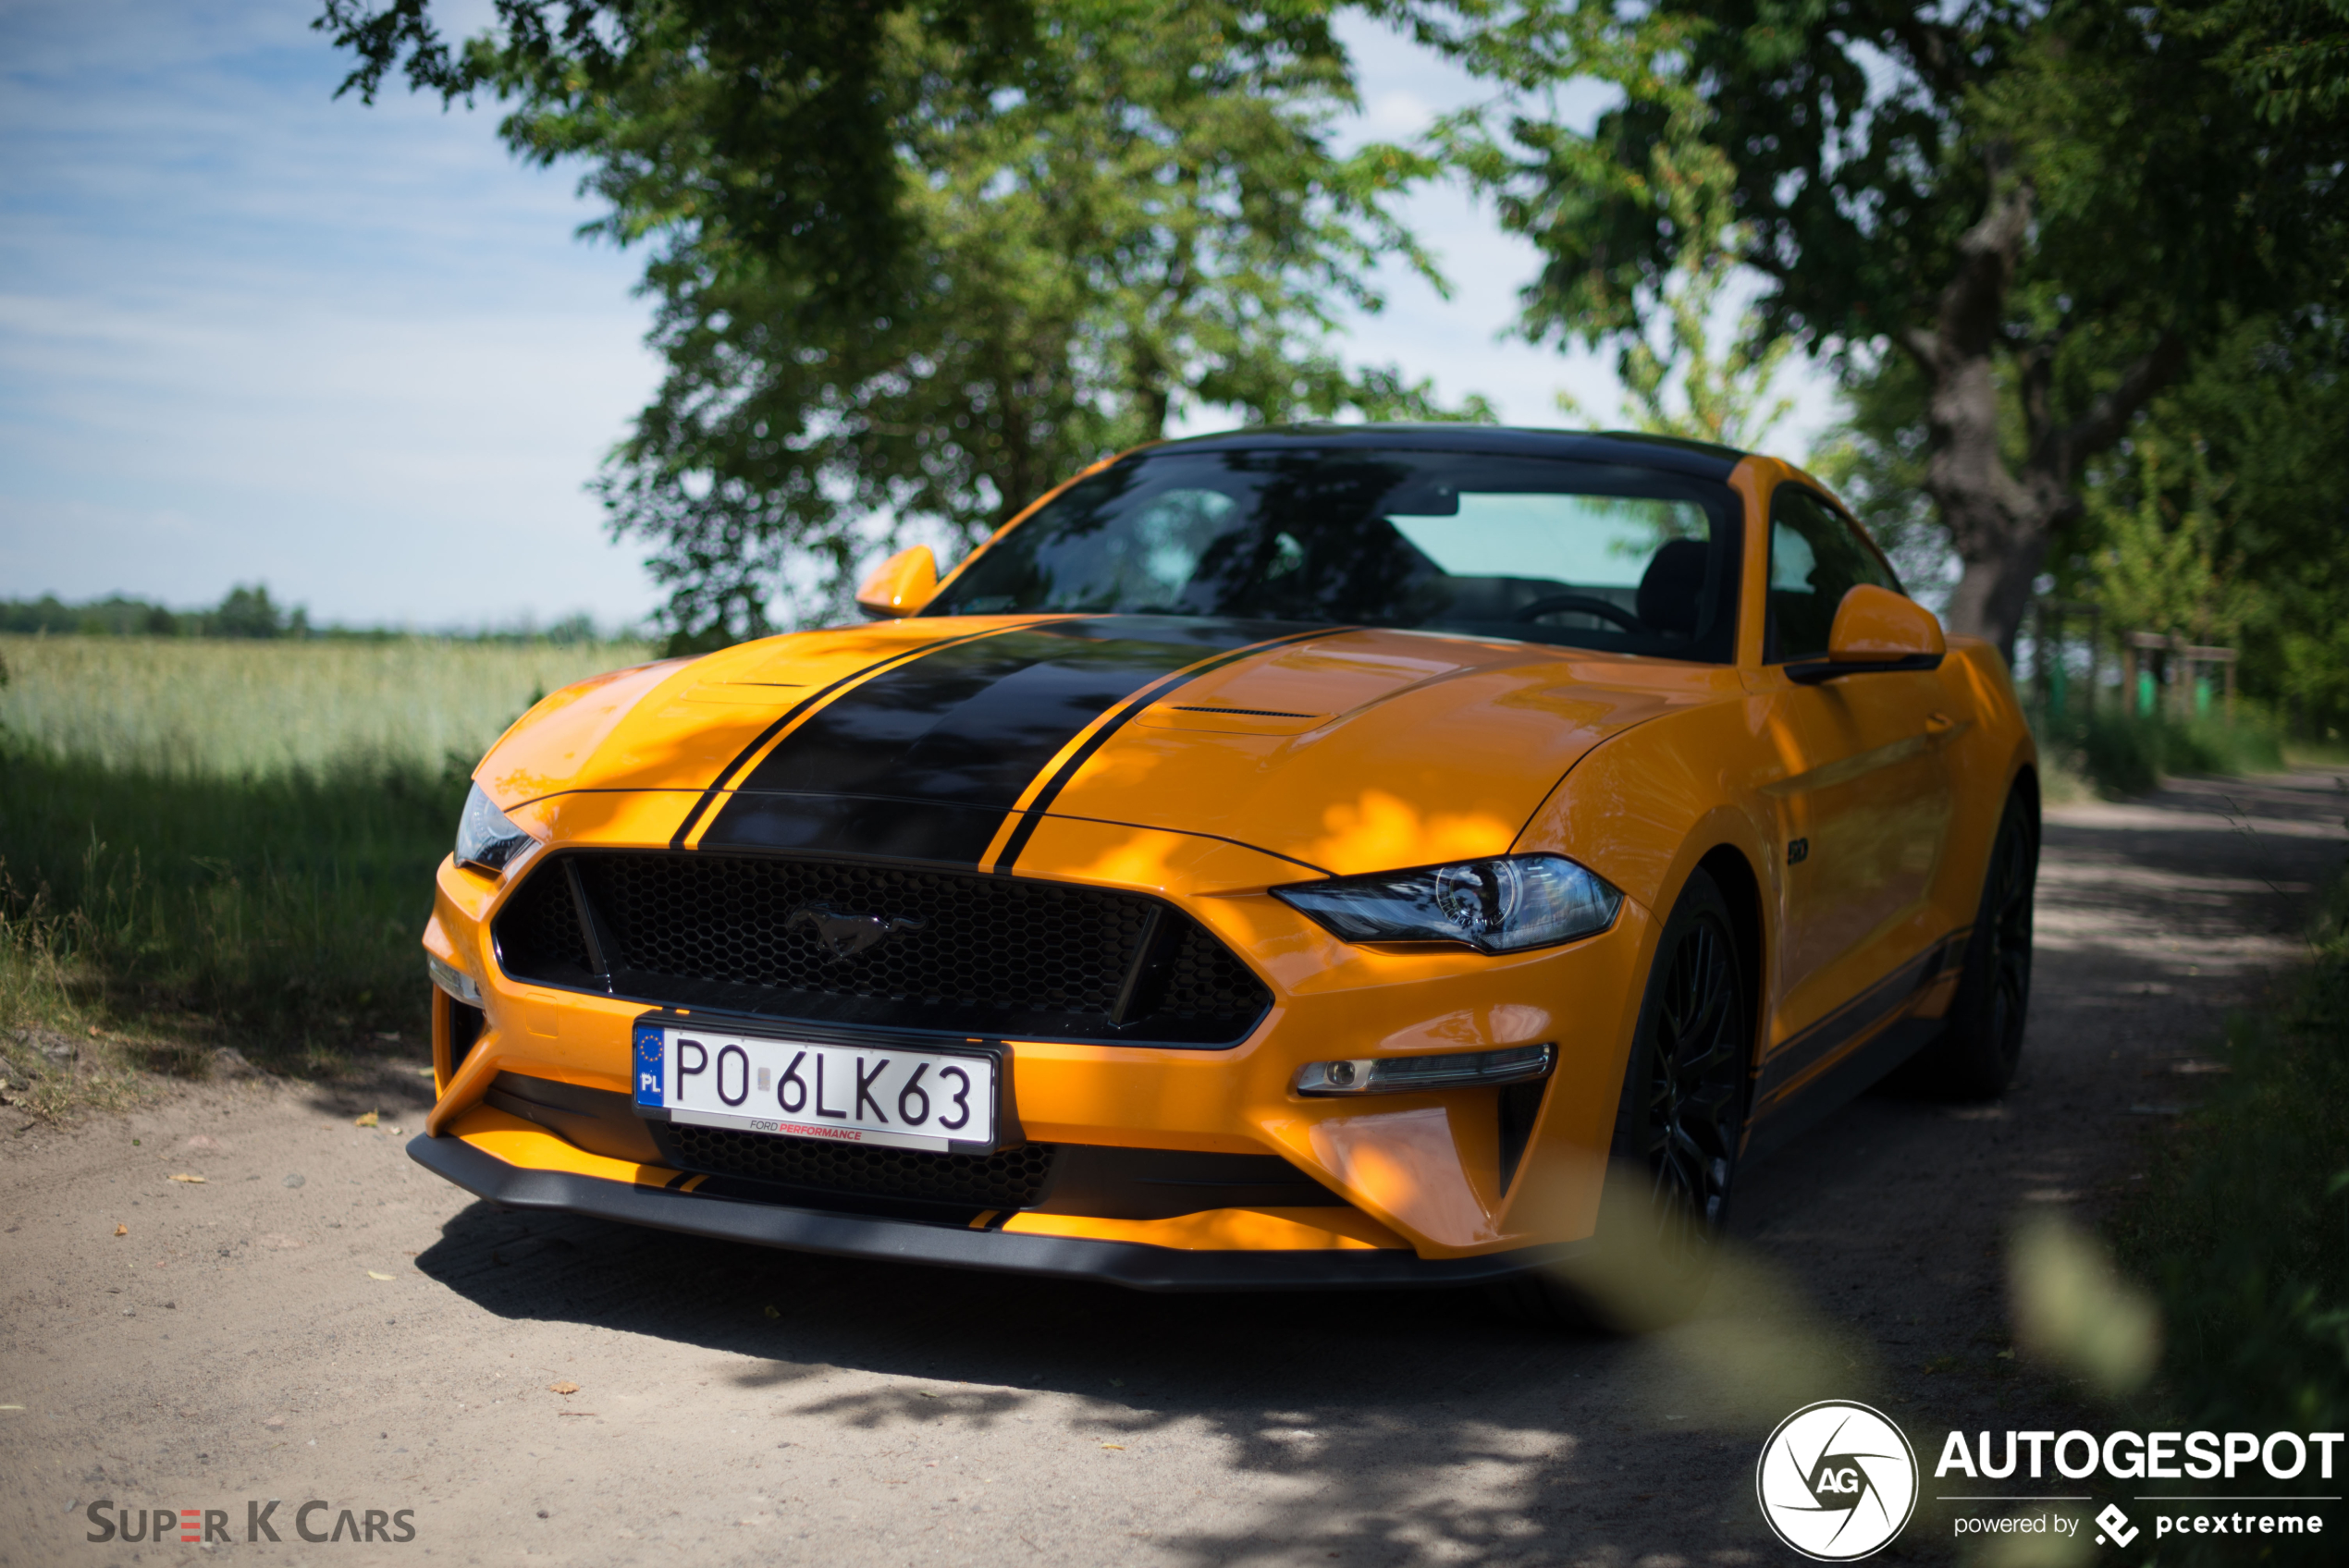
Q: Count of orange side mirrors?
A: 2